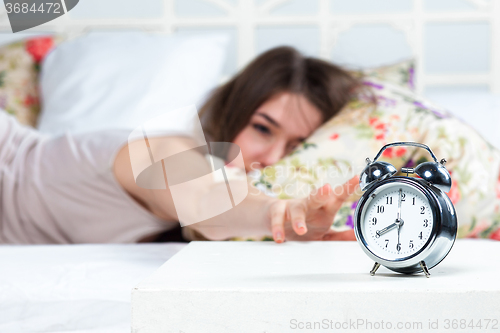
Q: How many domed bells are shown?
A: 2